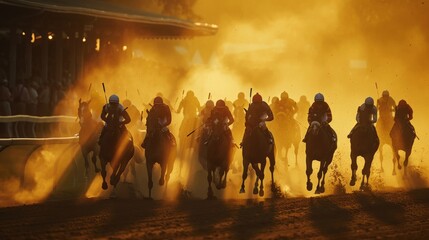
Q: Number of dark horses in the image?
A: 7